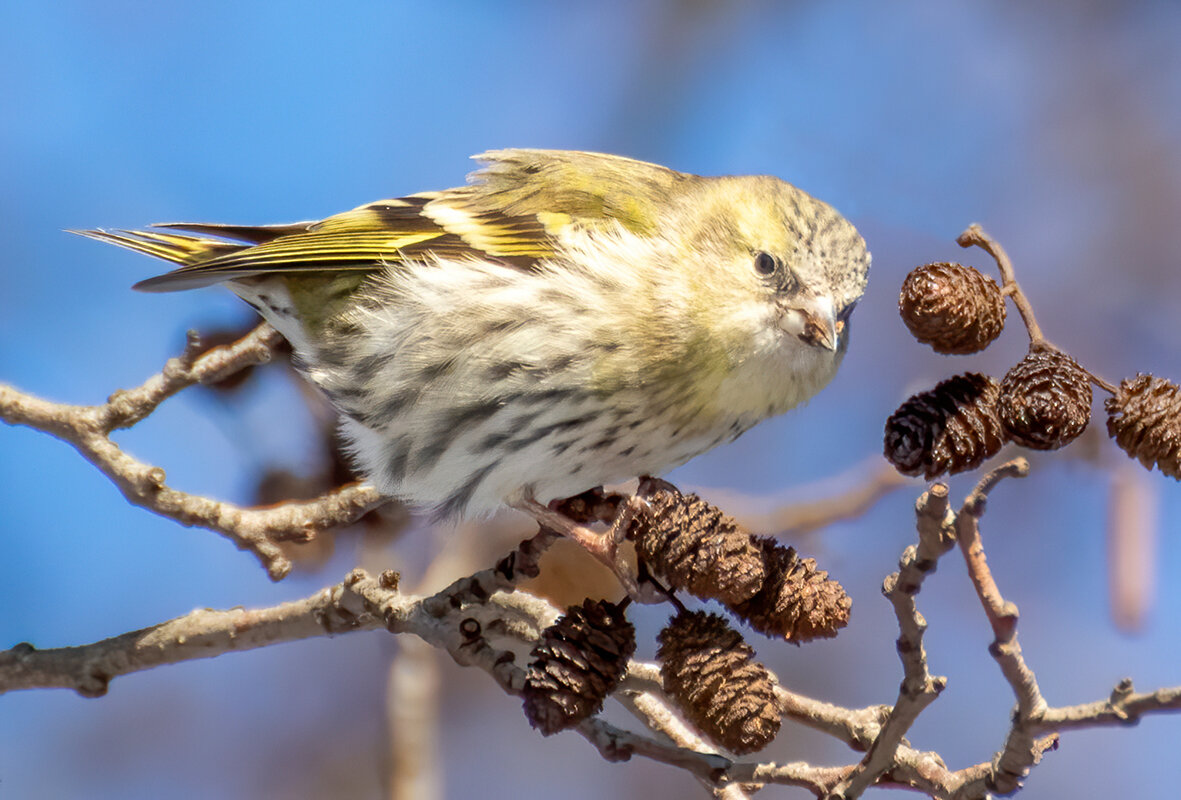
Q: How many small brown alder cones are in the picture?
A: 8